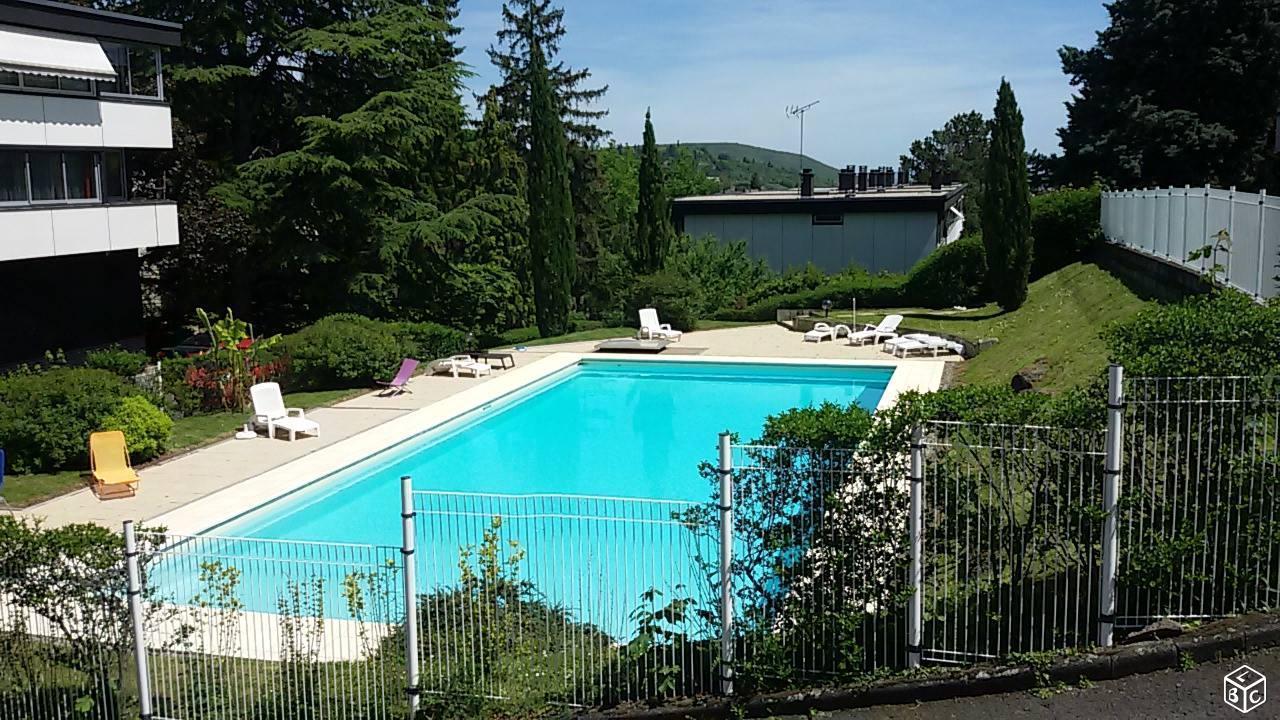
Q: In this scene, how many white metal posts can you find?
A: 5